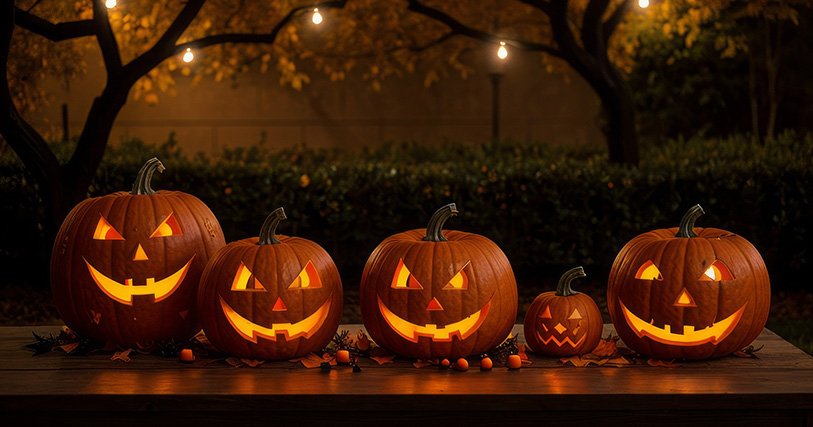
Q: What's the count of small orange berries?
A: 6